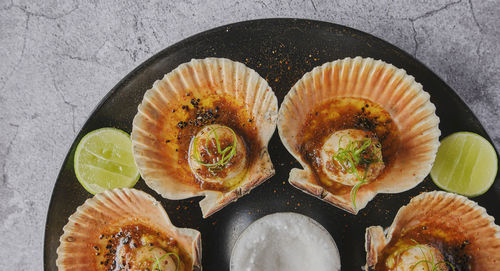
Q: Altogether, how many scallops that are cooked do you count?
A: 4